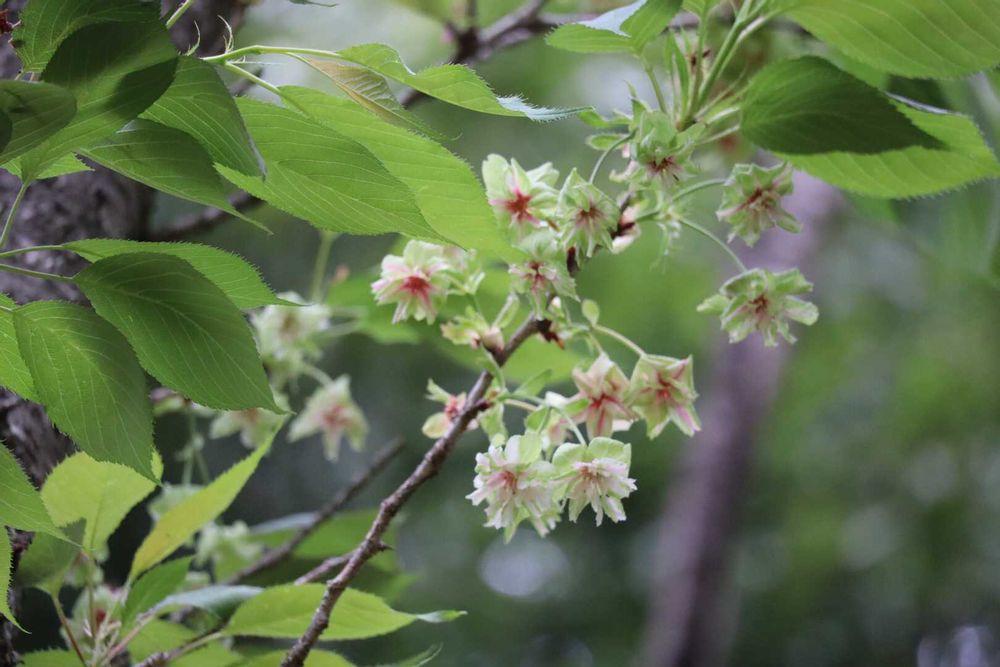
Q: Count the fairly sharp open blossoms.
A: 11